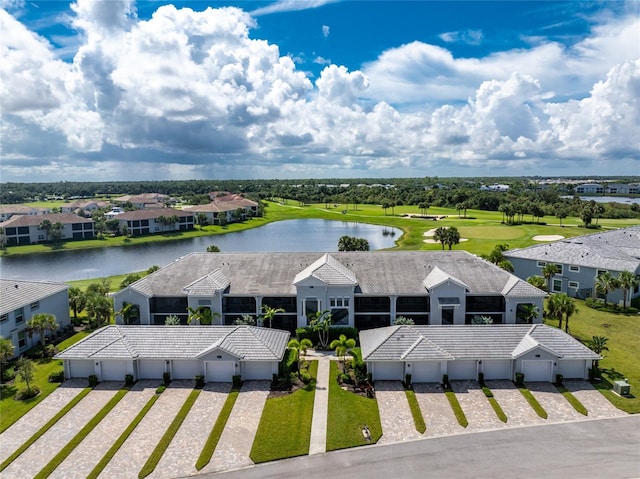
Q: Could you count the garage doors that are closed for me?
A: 12